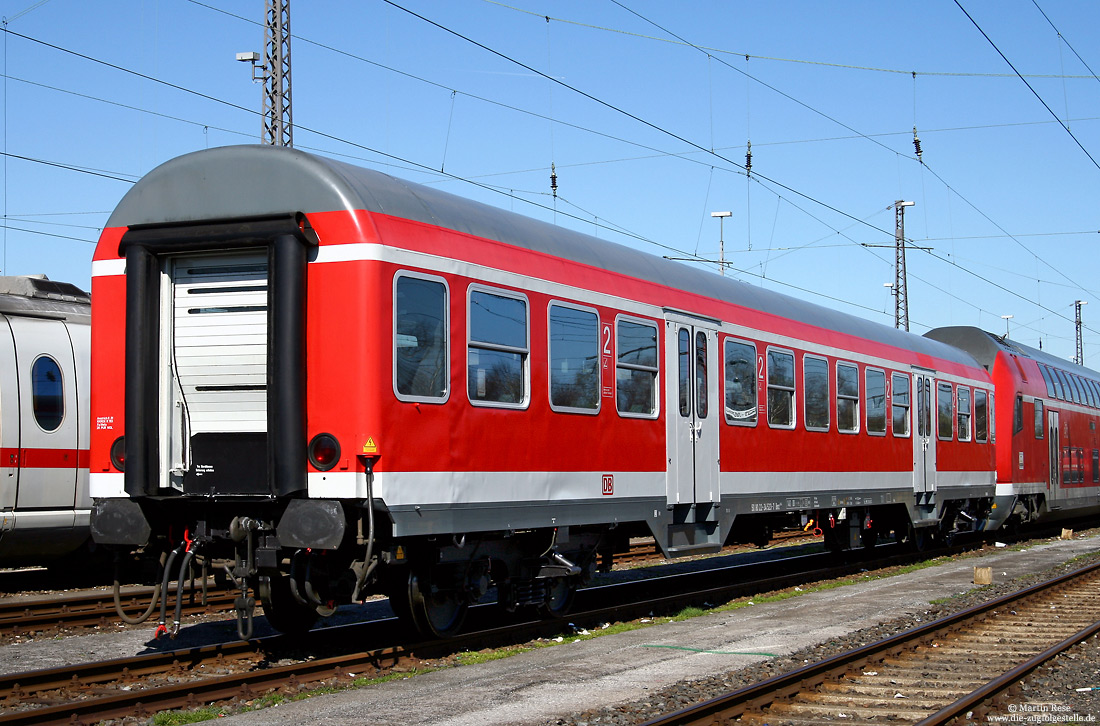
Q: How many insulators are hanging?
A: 3